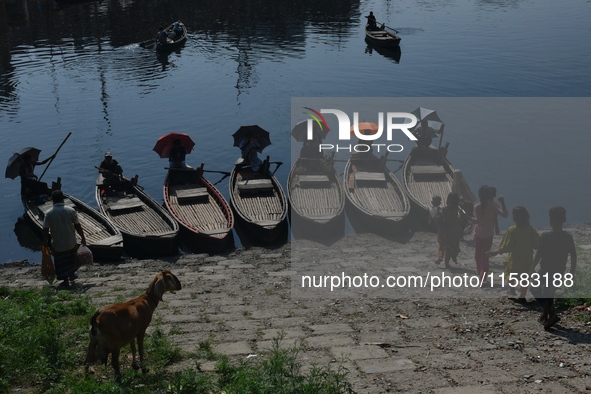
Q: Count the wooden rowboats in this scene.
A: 9